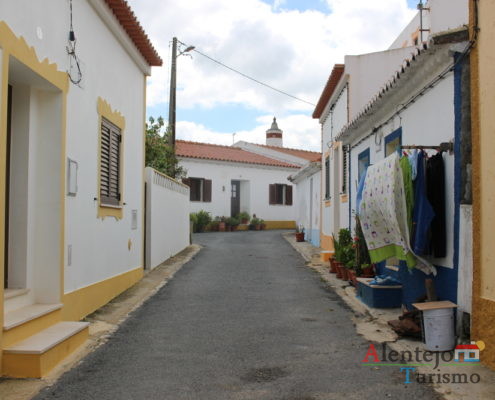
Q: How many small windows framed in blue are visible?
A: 2